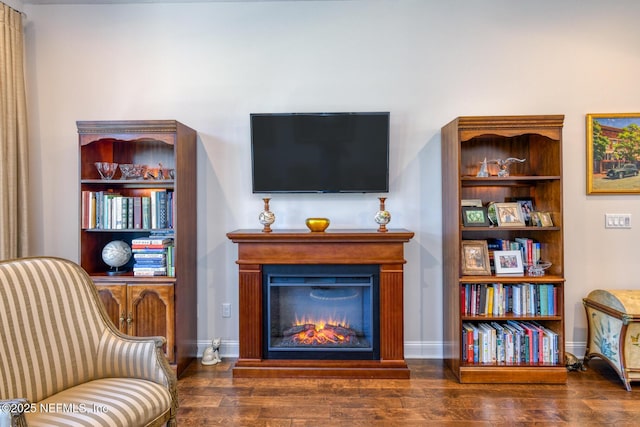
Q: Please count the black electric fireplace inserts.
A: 1